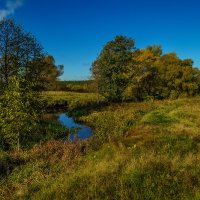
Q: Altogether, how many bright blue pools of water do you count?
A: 1